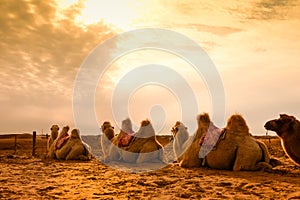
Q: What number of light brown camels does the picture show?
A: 3